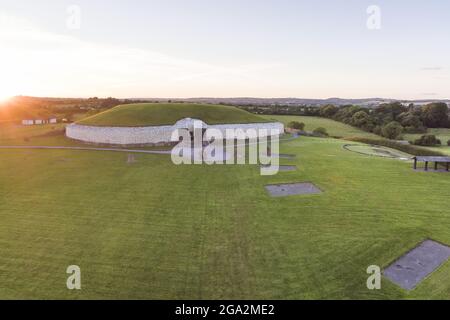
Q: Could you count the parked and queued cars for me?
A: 0